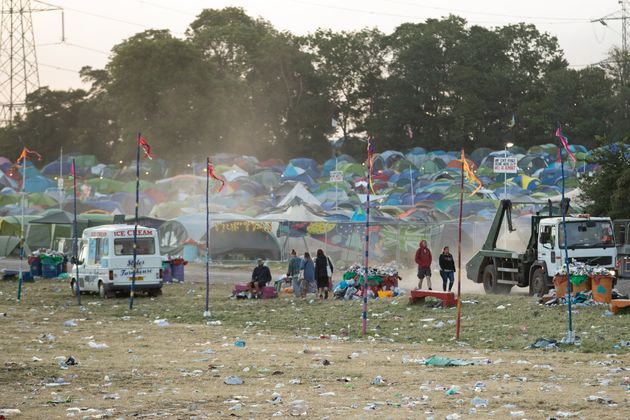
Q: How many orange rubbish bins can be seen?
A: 3